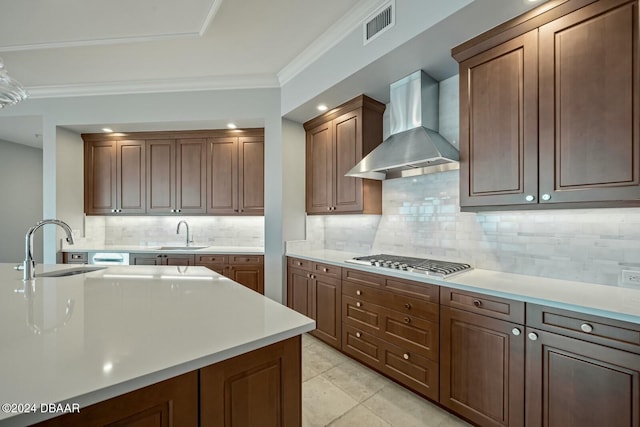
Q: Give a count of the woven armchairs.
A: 0